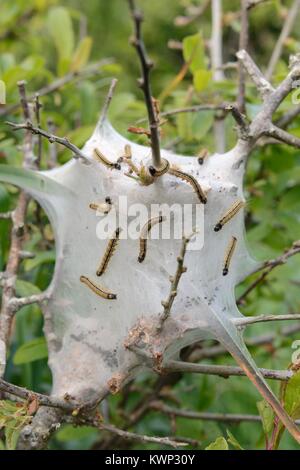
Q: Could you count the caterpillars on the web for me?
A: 11